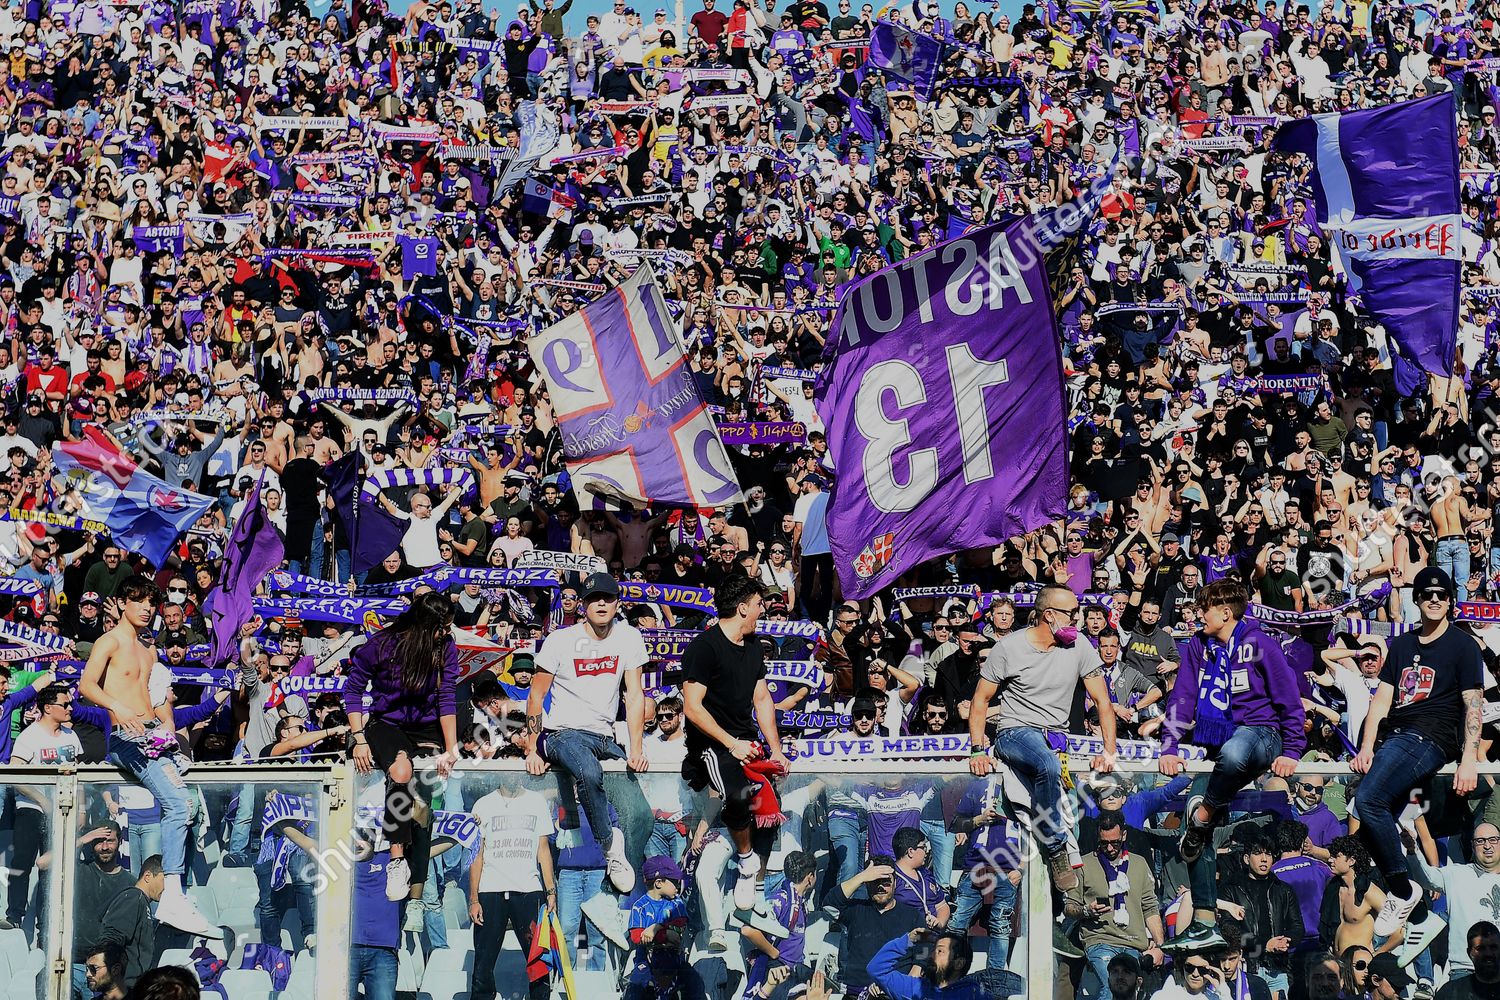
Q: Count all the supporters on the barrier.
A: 7